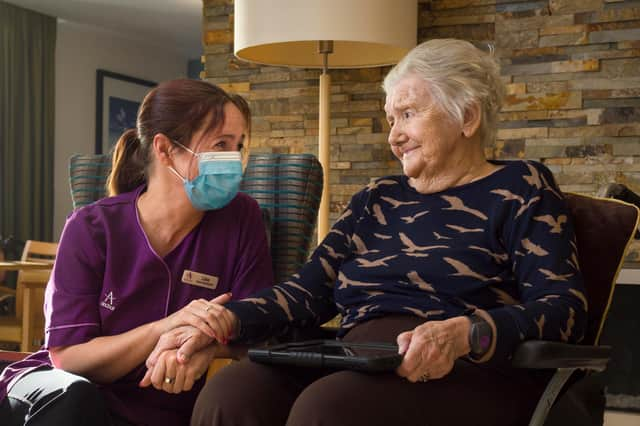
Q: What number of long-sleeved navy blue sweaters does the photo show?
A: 1